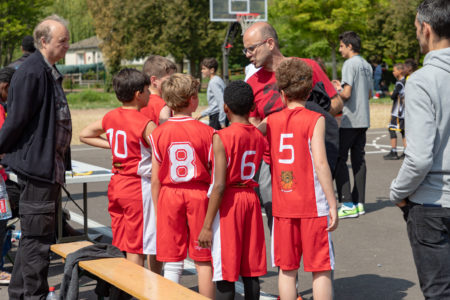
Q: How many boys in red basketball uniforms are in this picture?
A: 5